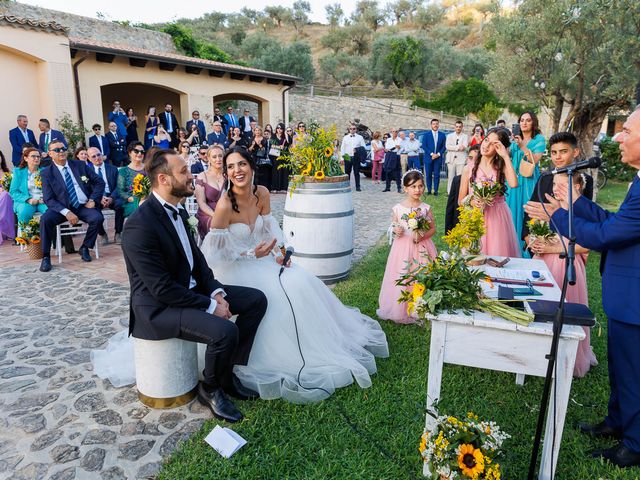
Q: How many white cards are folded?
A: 1